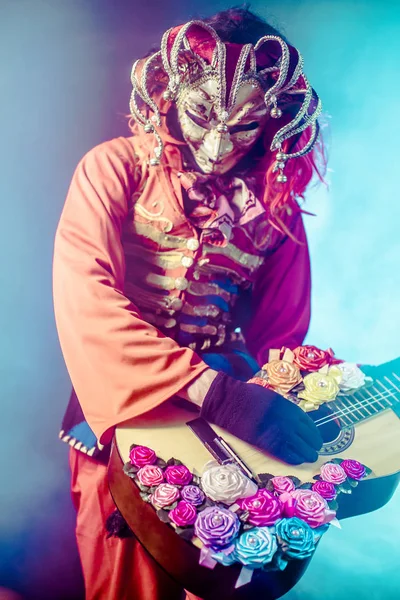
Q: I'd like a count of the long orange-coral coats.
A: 1